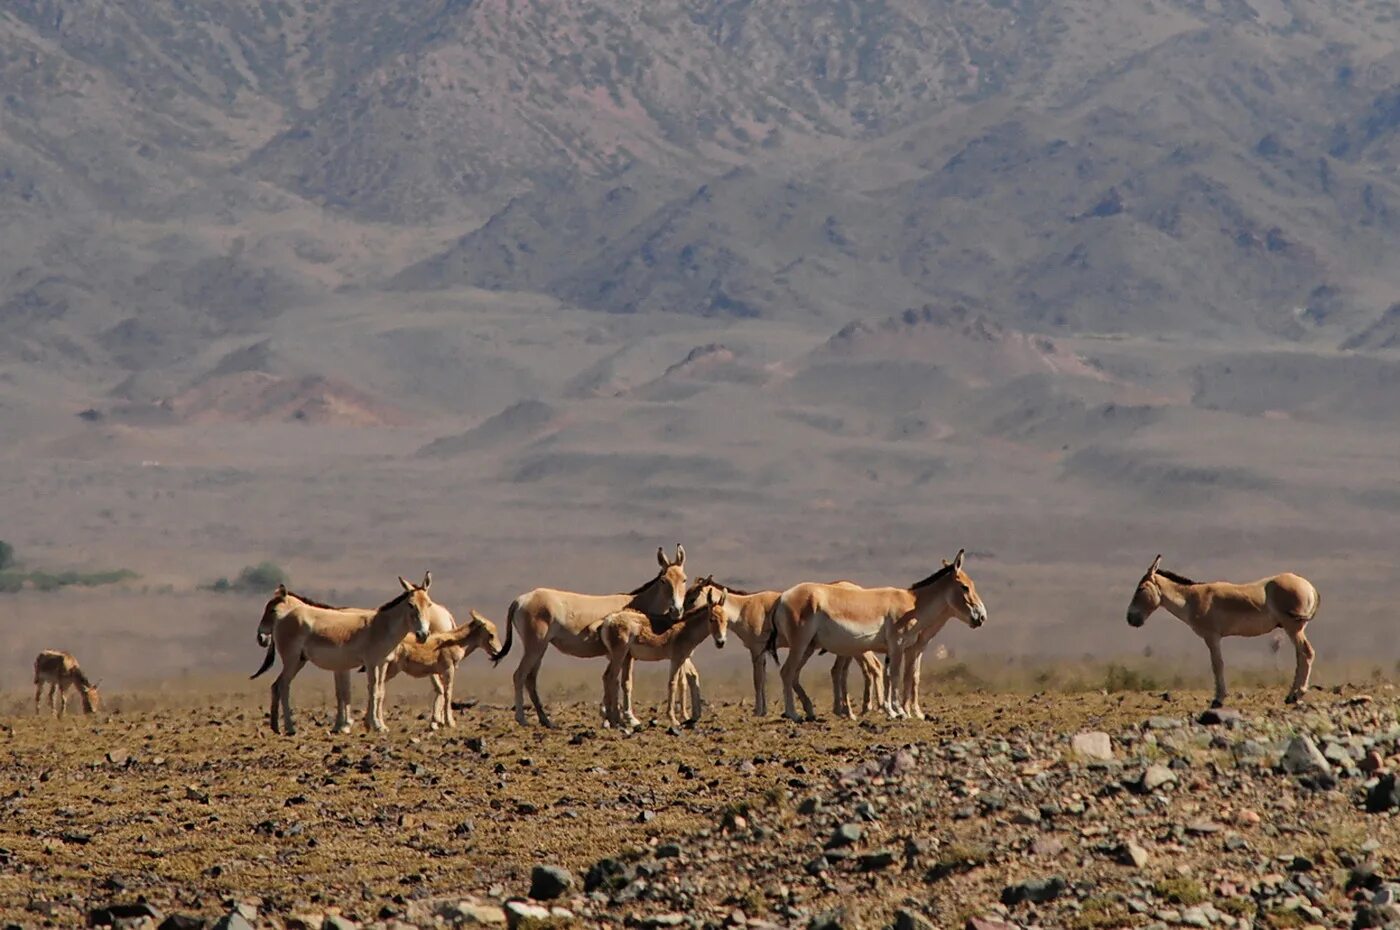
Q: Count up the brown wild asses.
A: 9